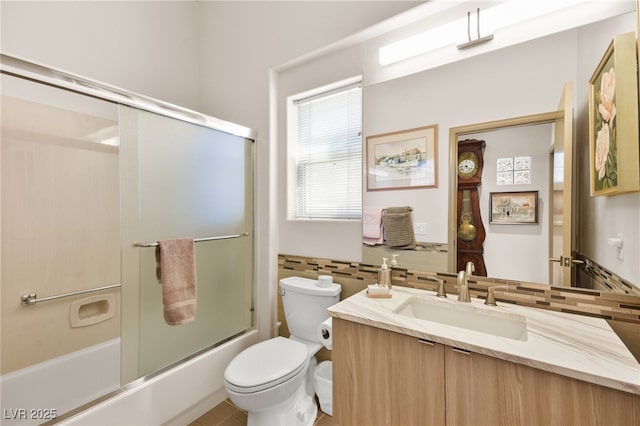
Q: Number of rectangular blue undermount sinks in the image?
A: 0